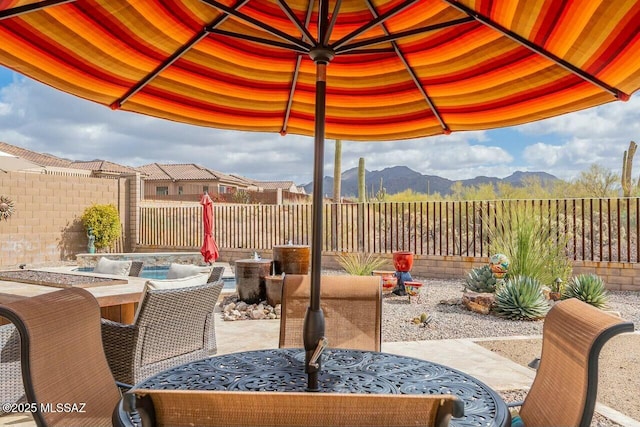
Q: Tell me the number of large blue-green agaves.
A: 3